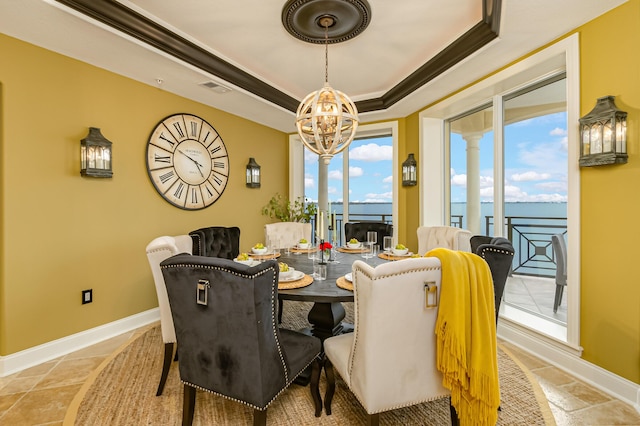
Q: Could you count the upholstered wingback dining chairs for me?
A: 8